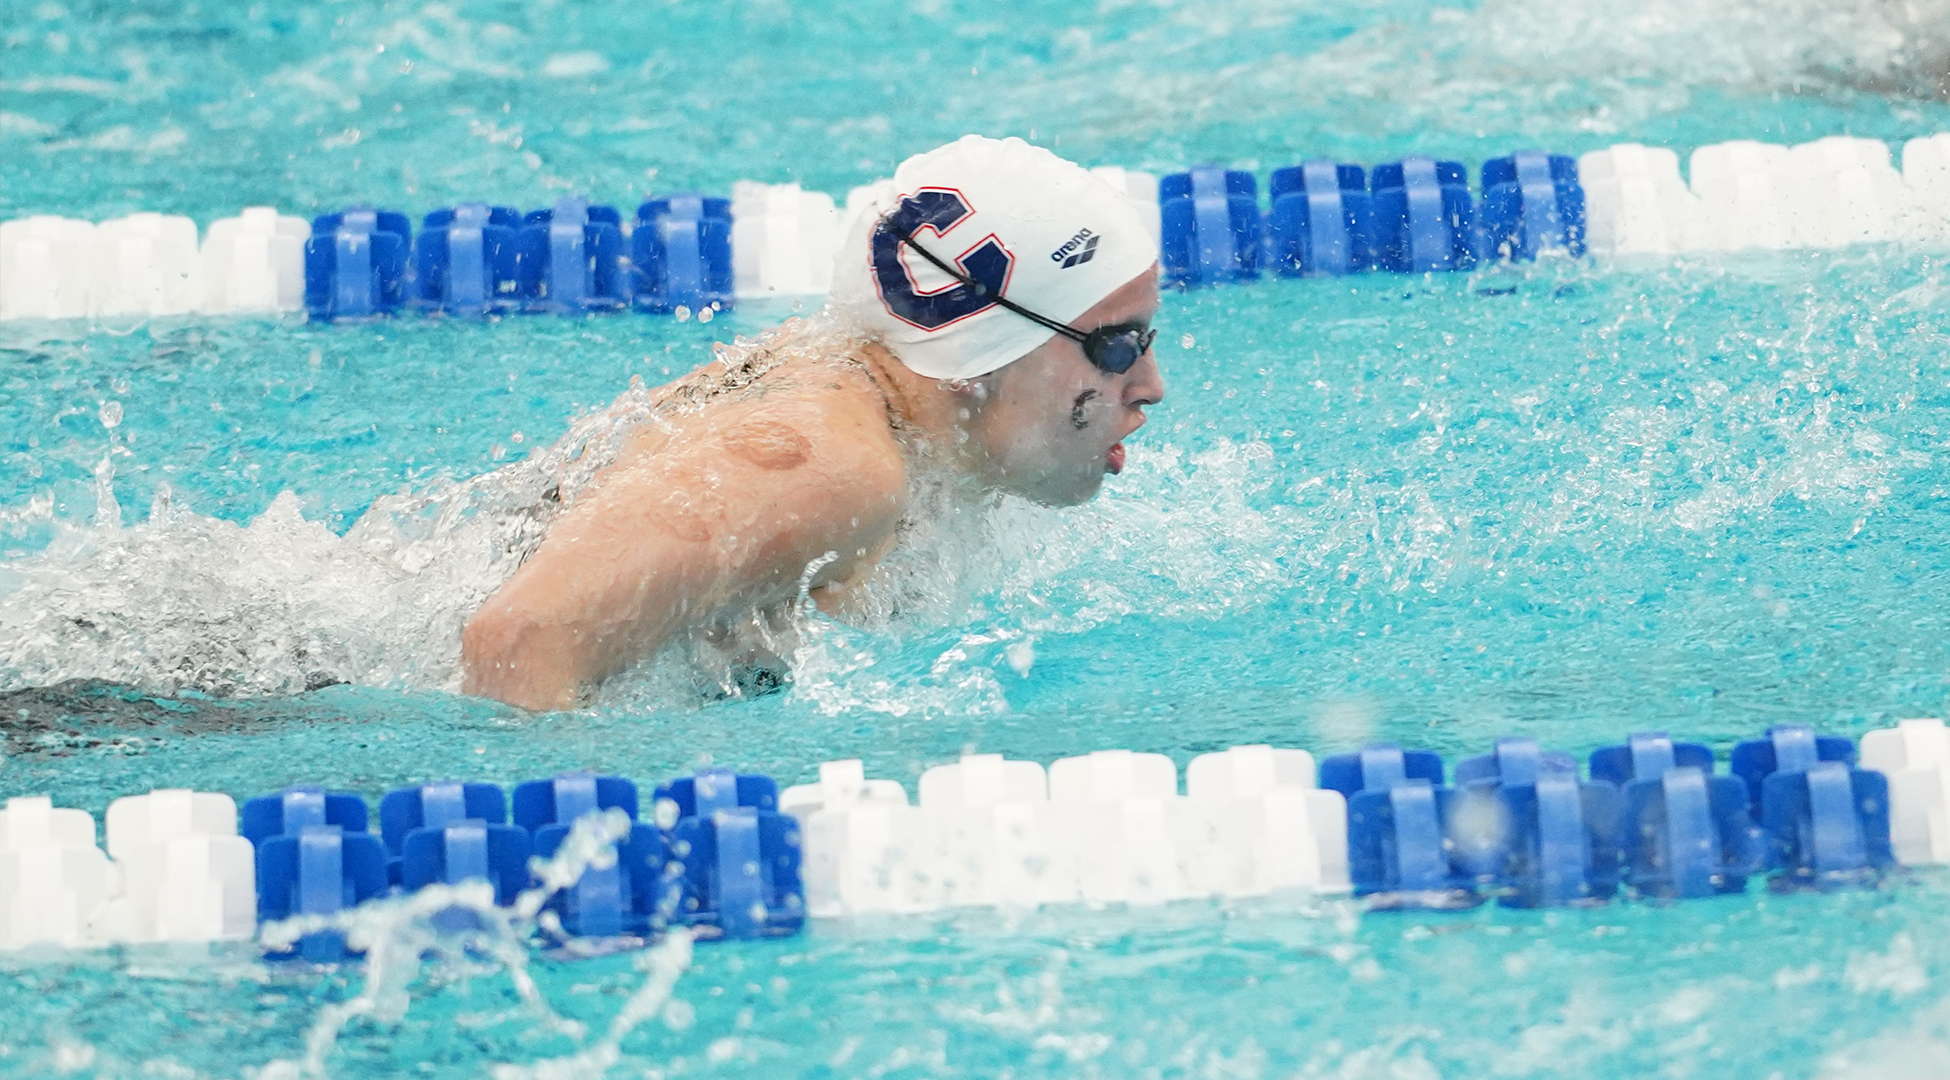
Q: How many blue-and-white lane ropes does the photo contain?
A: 2